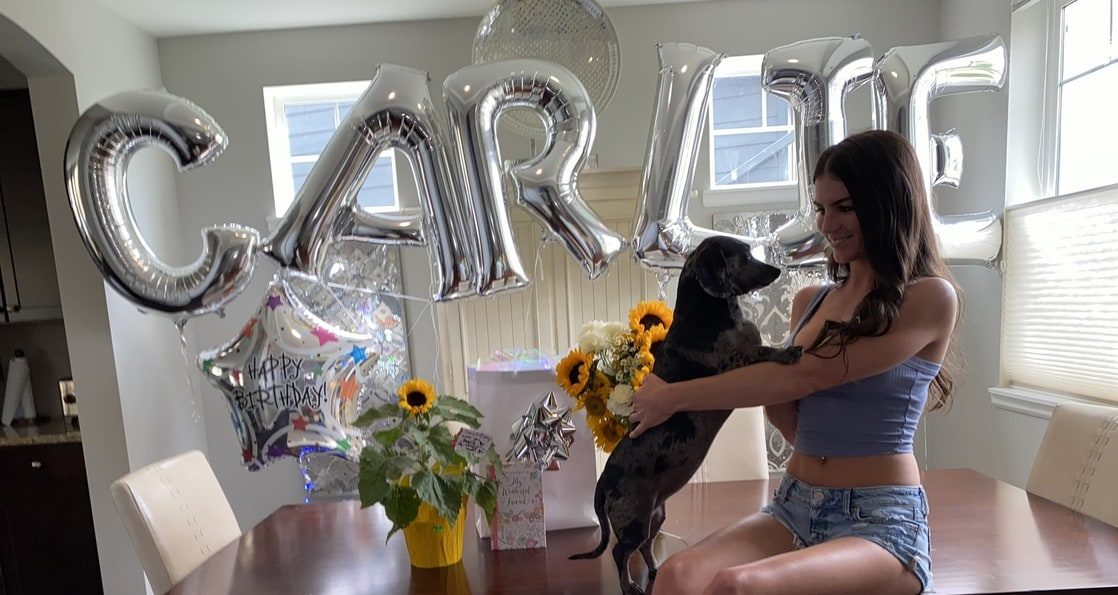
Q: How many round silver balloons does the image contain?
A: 1